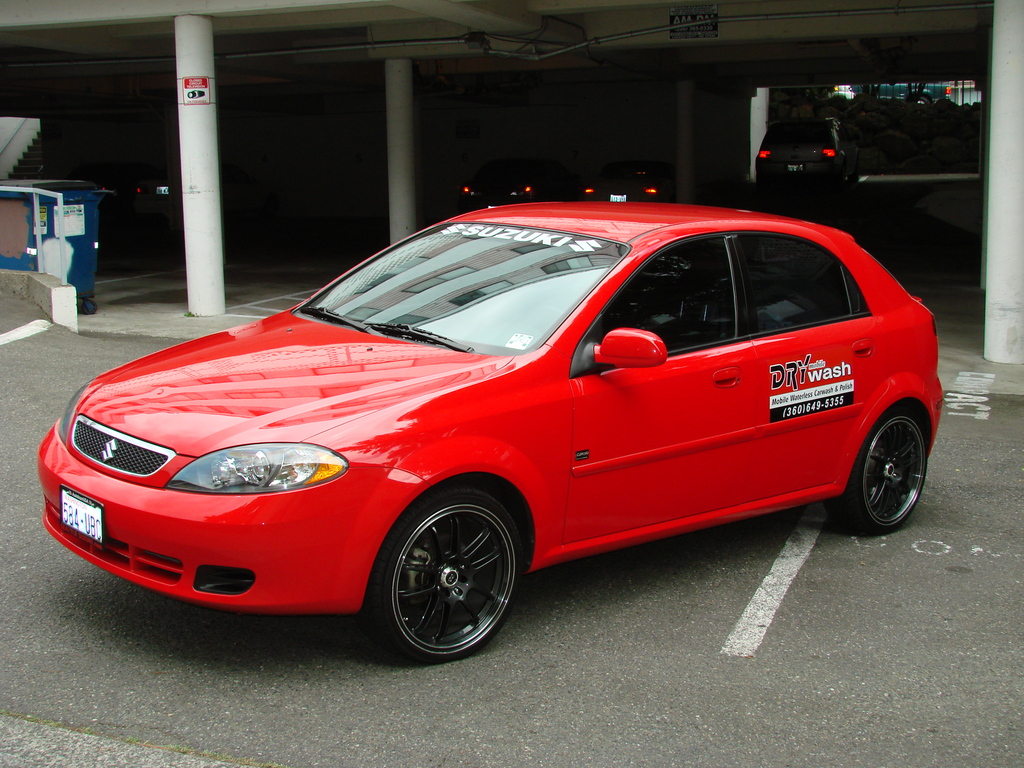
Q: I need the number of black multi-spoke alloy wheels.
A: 2